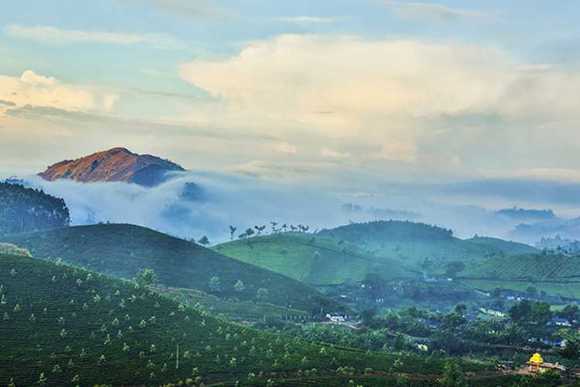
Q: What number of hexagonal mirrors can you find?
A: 0